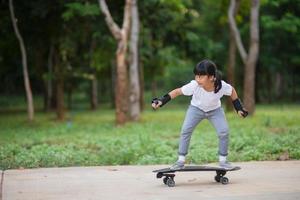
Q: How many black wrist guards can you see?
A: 2